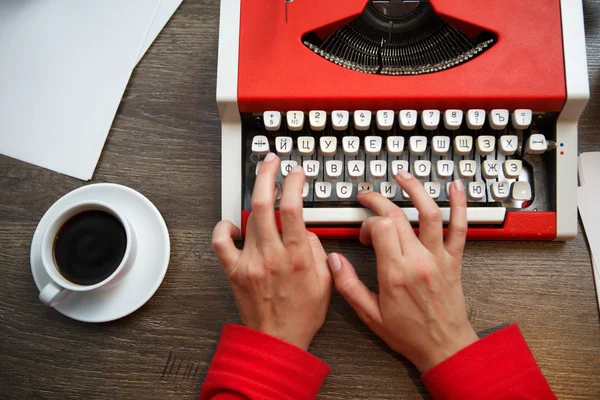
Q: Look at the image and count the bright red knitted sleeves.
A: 2